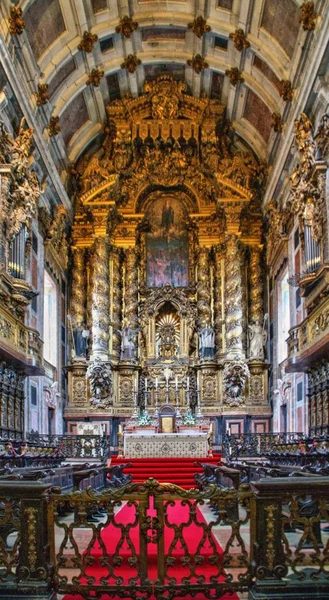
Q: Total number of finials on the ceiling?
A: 14